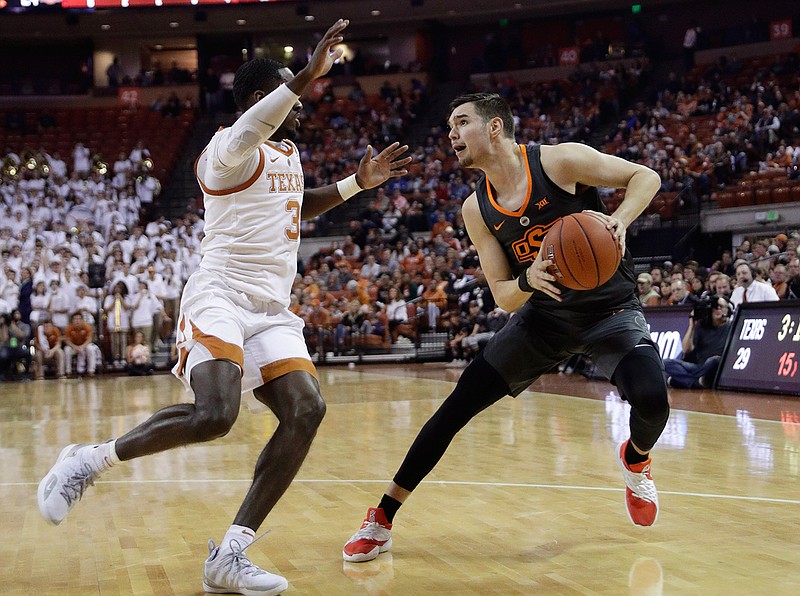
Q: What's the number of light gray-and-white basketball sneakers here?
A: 2